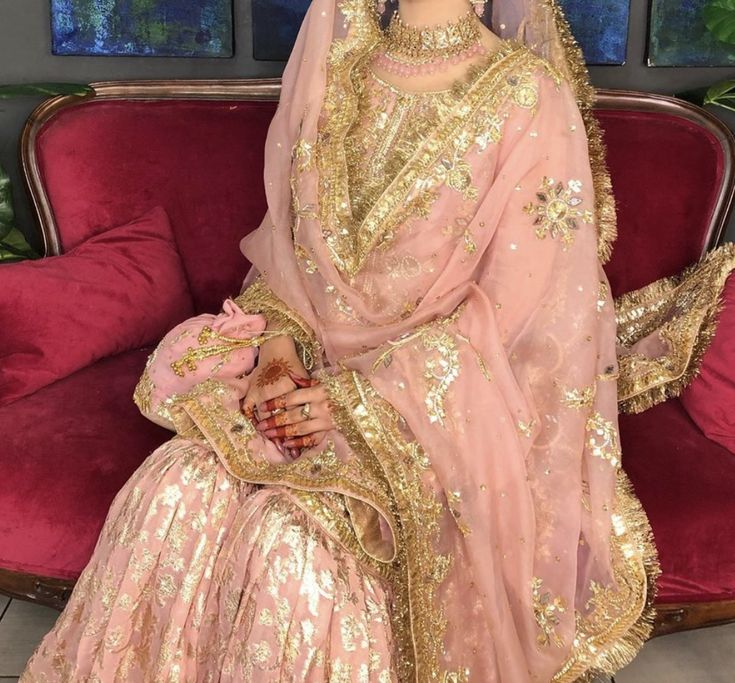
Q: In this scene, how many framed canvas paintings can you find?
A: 4